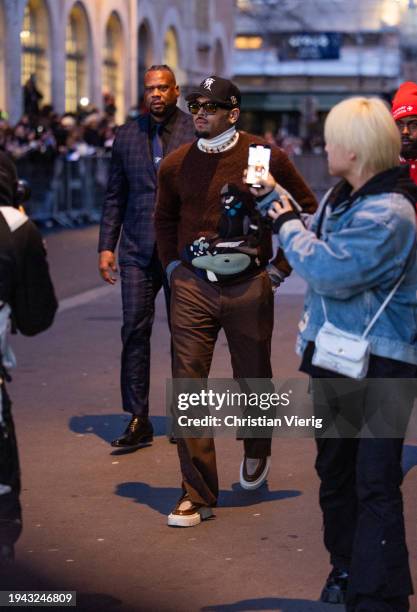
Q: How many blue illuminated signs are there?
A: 1